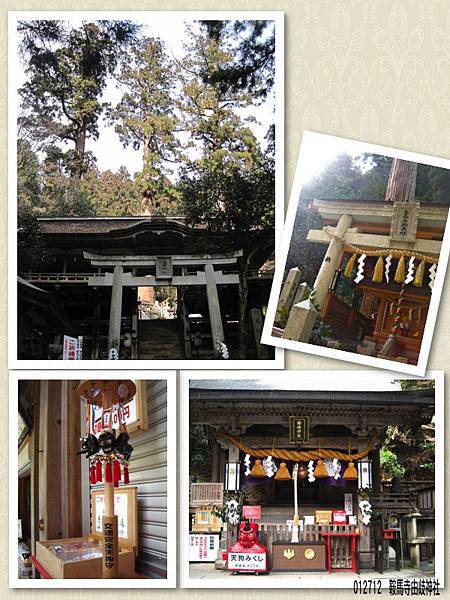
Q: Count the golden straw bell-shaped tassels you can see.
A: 8